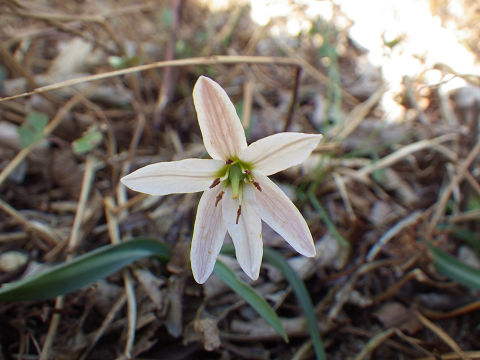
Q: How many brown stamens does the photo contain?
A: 6